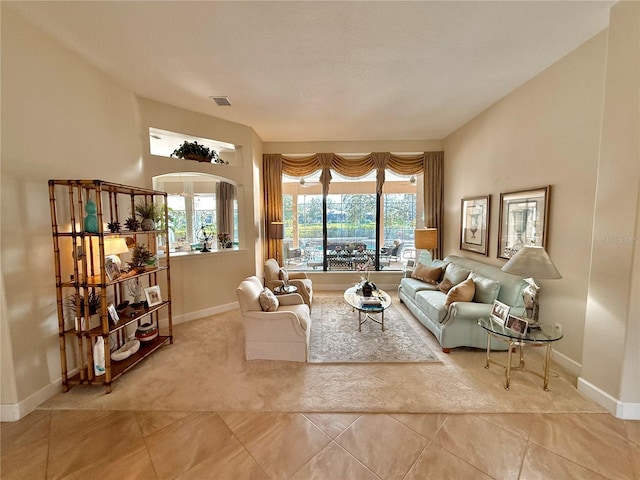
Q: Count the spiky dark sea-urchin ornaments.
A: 2